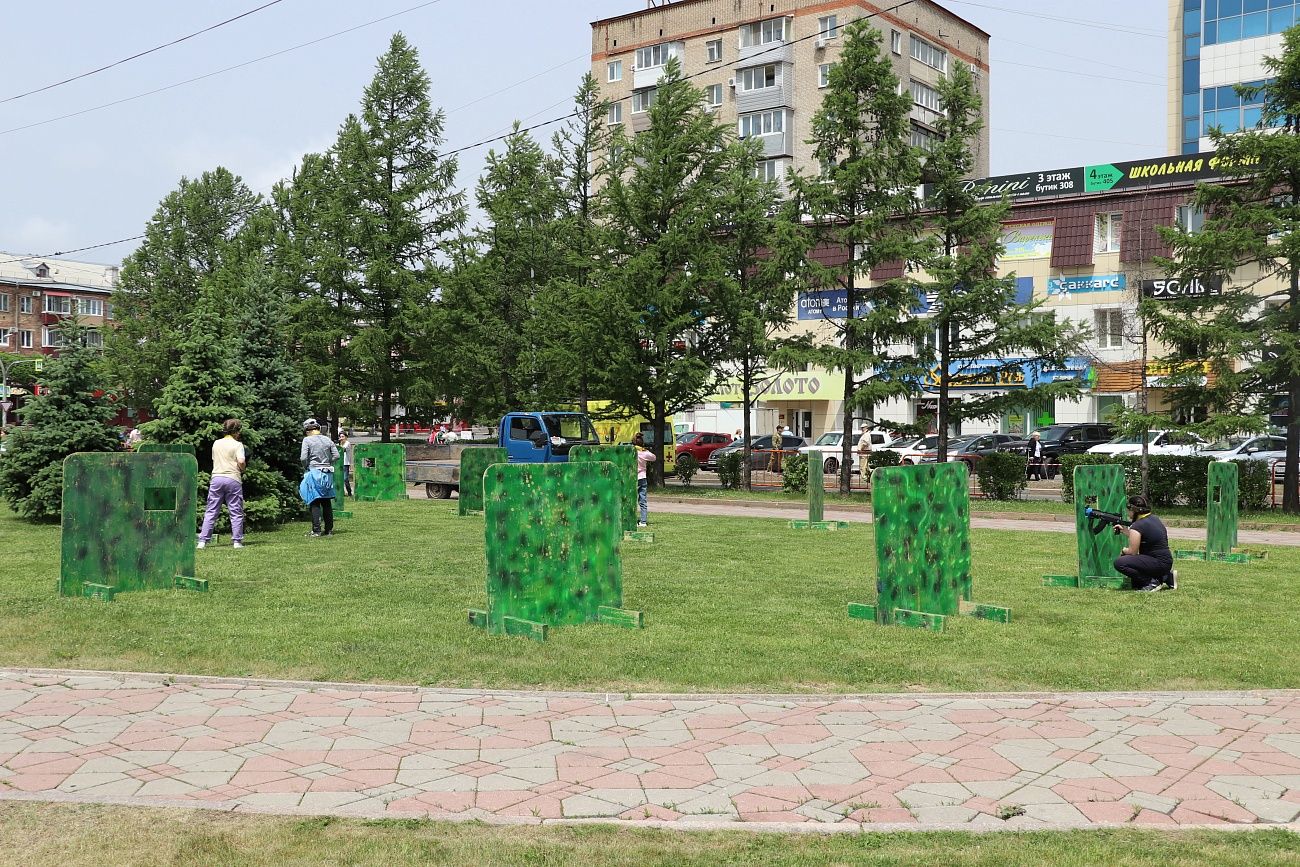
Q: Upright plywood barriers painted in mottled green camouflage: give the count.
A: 11